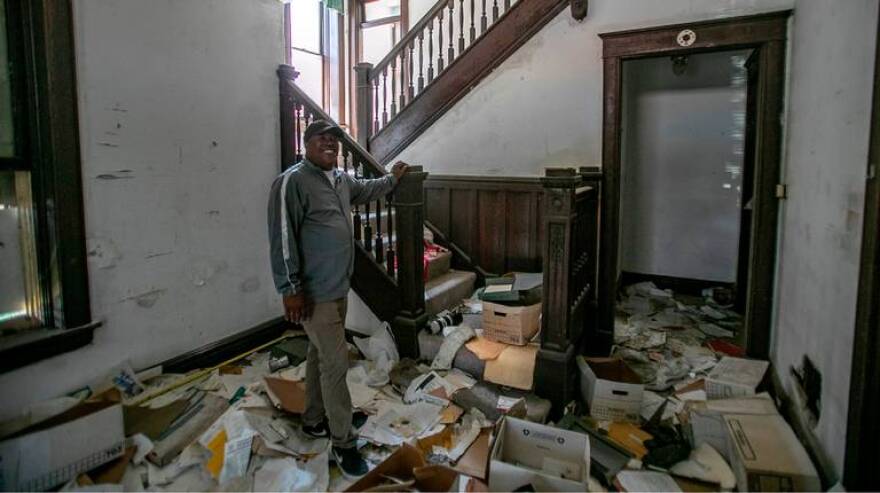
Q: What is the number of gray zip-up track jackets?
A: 1